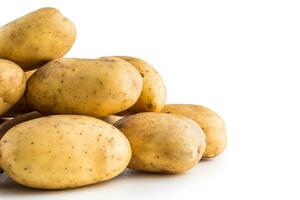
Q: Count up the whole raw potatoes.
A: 7